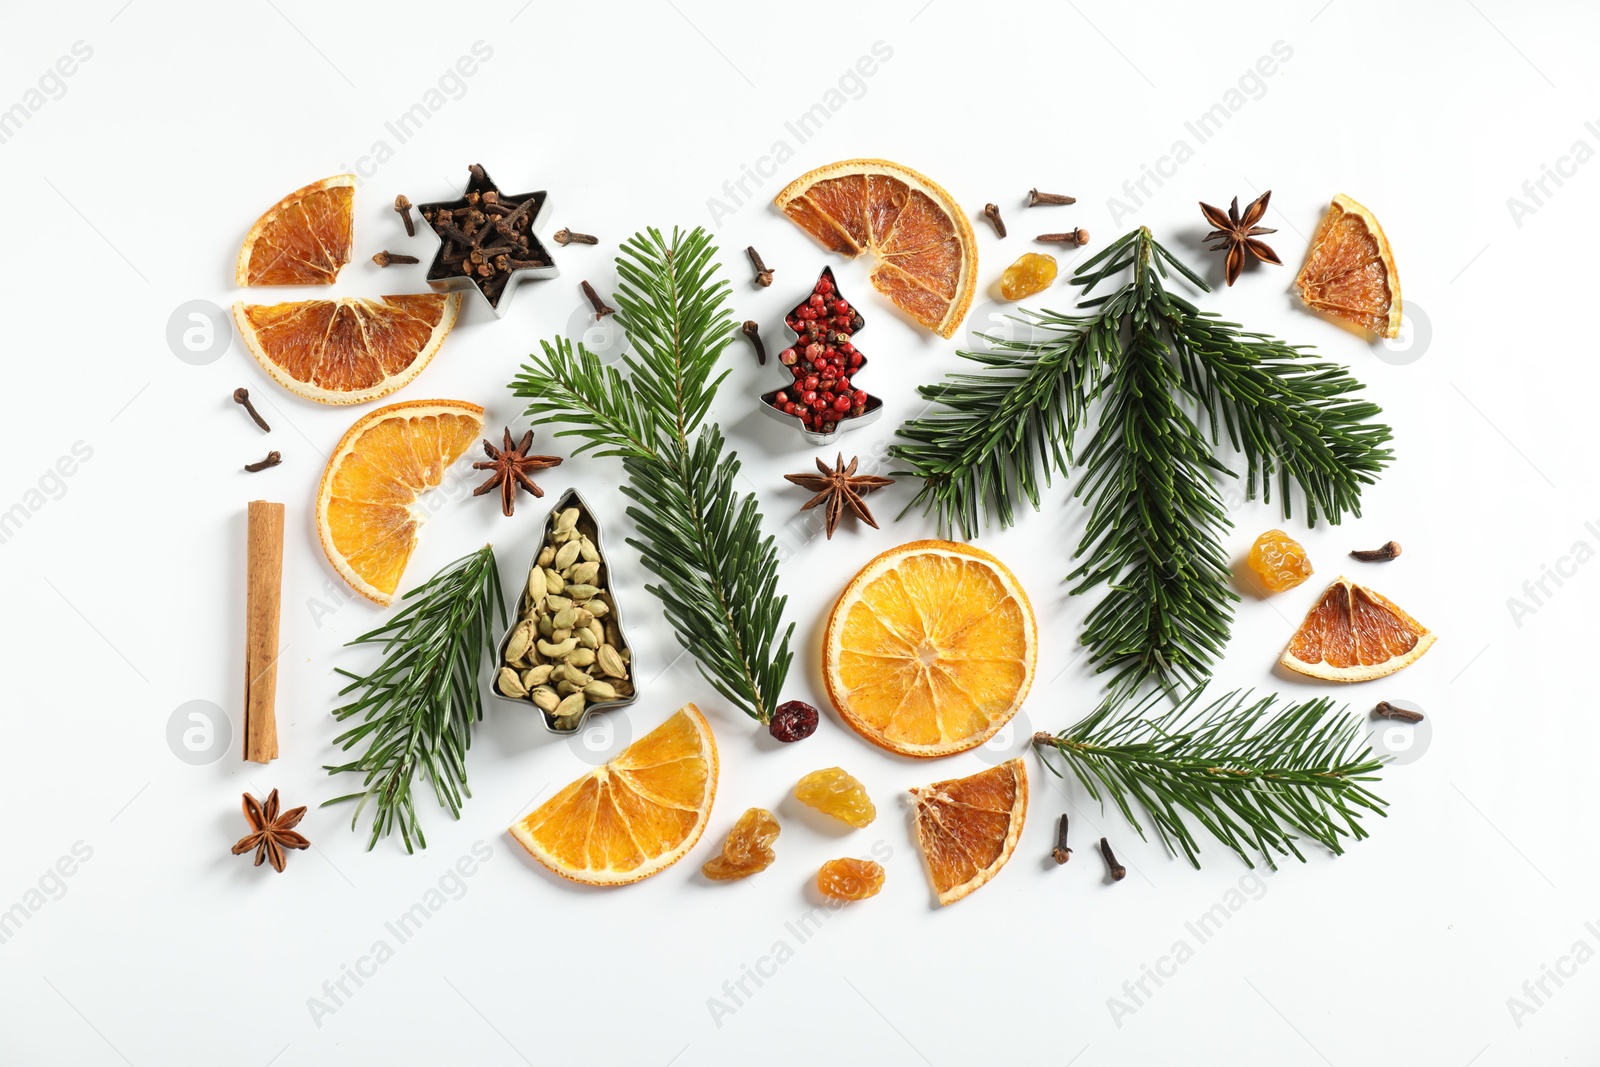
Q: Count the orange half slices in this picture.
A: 4